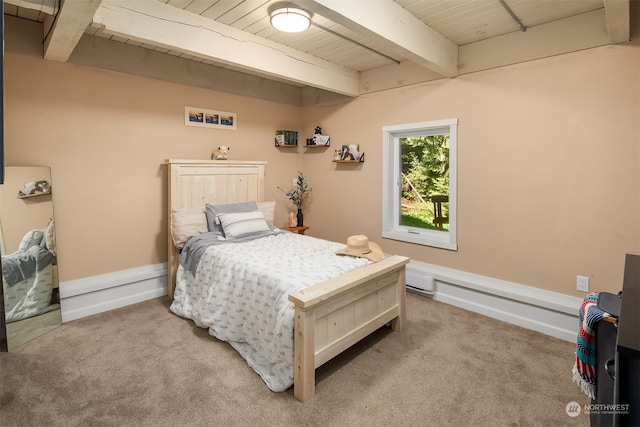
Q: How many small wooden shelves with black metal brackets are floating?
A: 3